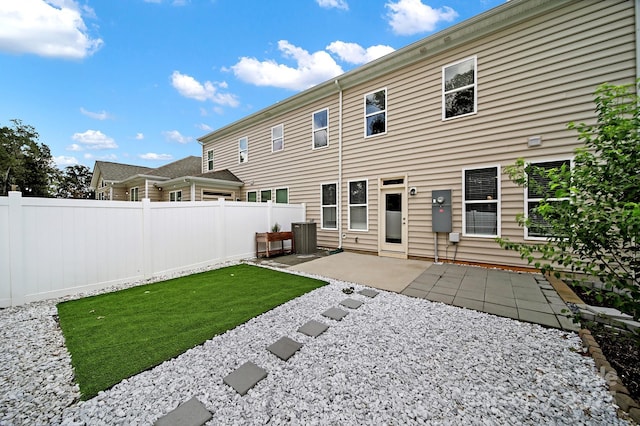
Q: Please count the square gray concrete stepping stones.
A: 7